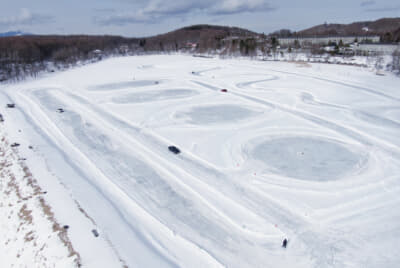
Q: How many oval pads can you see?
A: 4